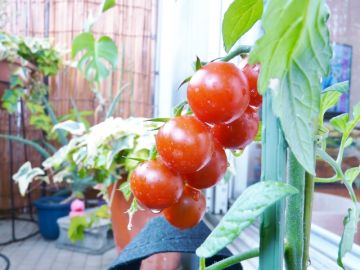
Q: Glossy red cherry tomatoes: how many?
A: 7